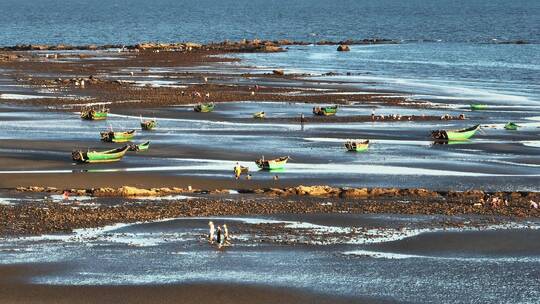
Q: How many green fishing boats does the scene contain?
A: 13